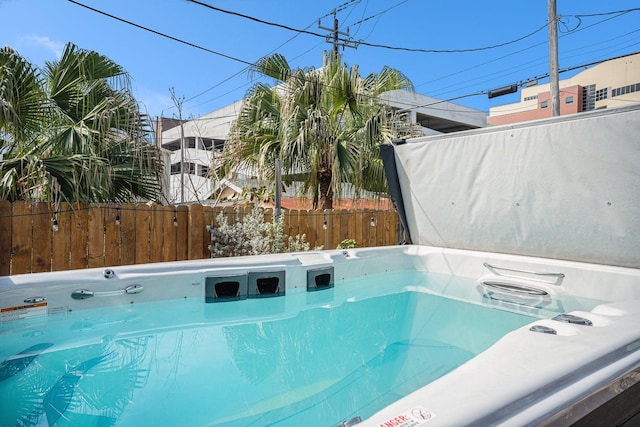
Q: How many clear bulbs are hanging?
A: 5